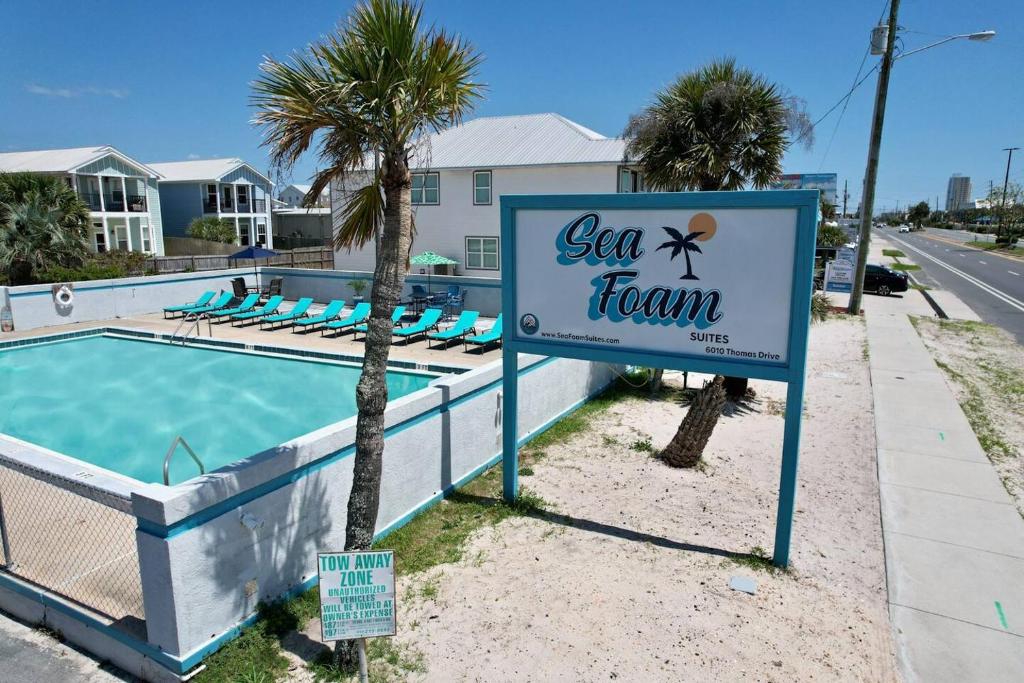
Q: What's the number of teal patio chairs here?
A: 11